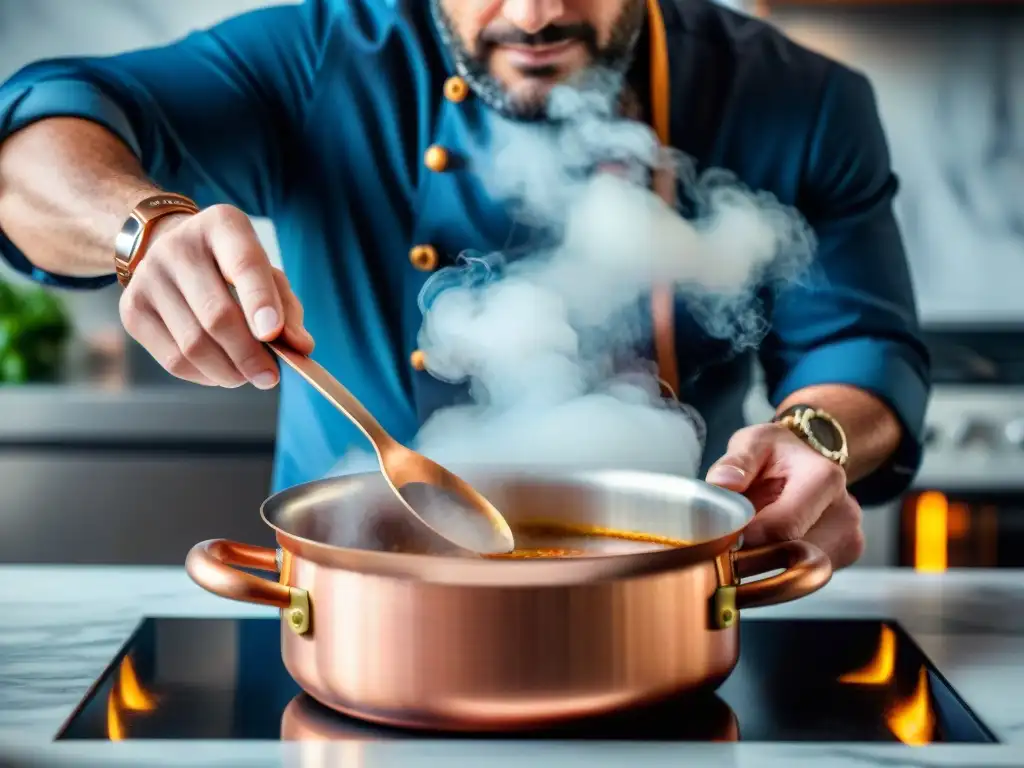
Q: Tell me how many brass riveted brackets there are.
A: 2